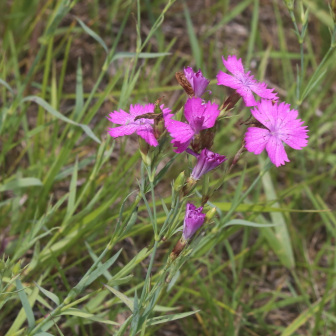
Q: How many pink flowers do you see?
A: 7